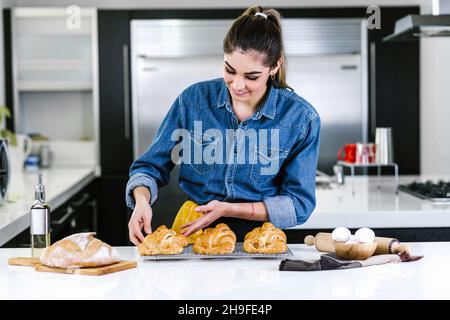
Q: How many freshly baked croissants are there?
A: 3